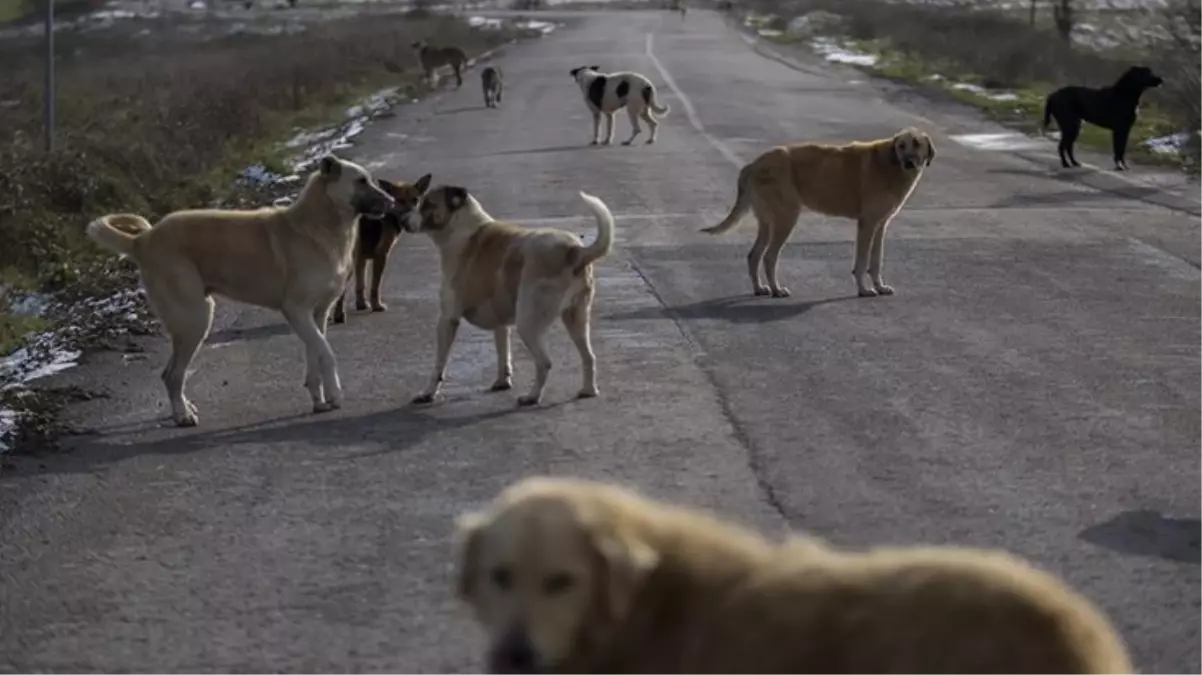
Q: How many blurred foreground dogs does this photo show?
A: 1